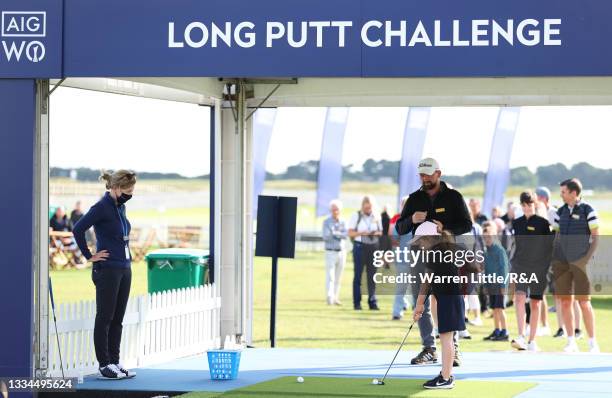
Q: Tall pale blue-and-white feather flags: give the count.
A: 4